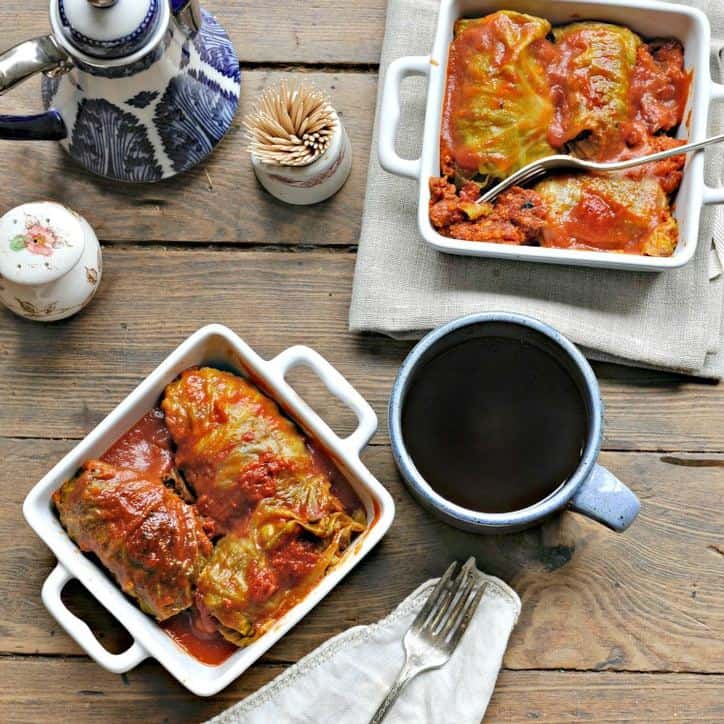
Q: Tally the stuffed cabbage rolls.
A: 6